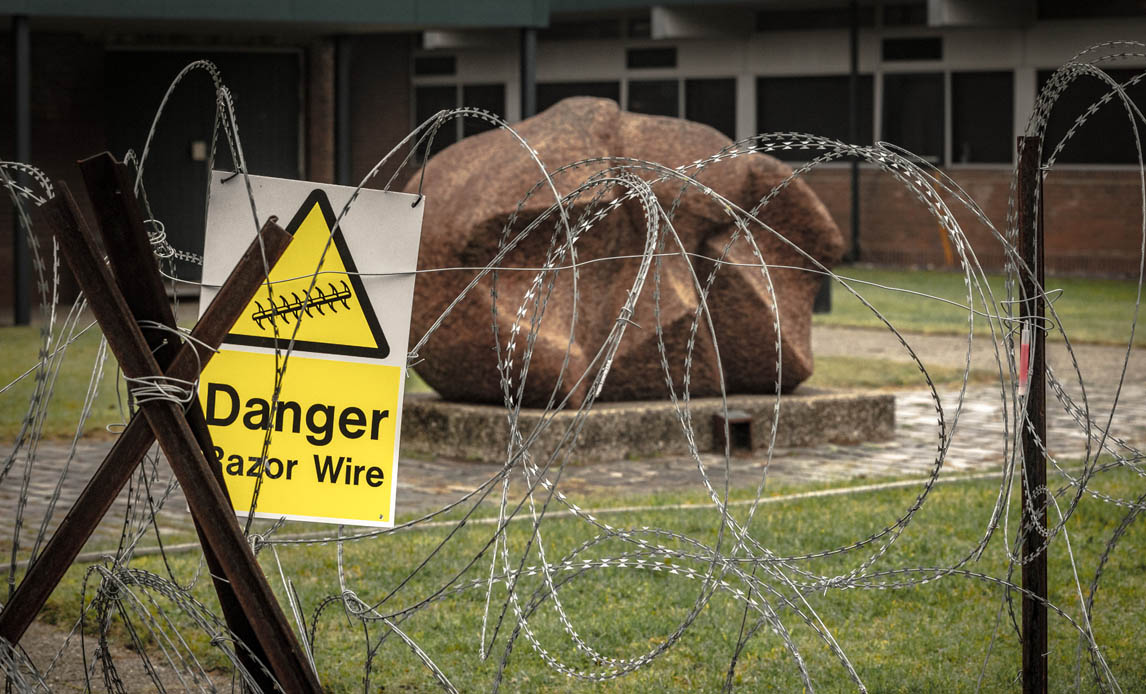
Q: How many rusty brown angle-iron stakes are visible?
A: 4